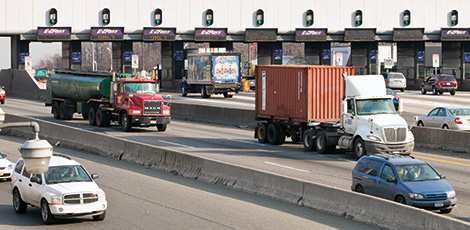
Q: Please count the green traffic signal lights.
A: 9